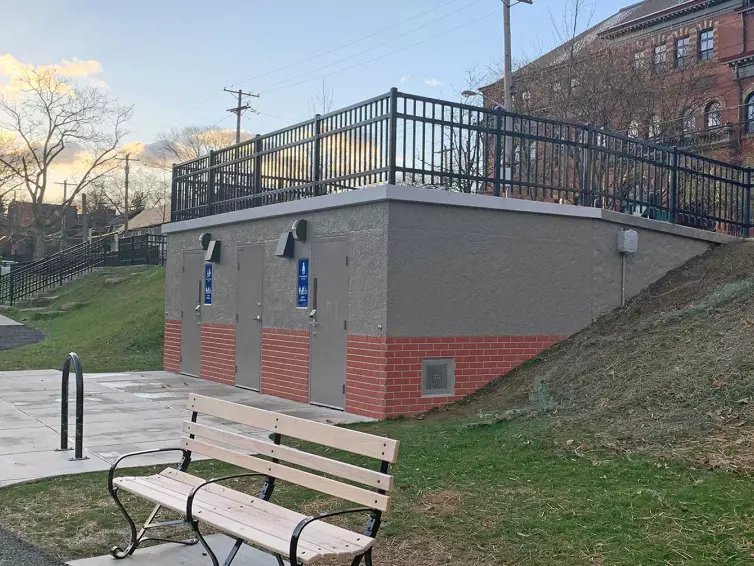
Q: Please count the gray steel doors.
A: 3